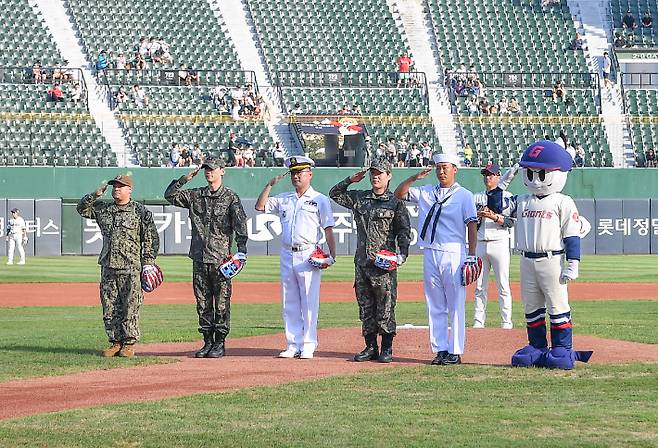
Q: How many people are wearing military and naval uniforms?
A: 5